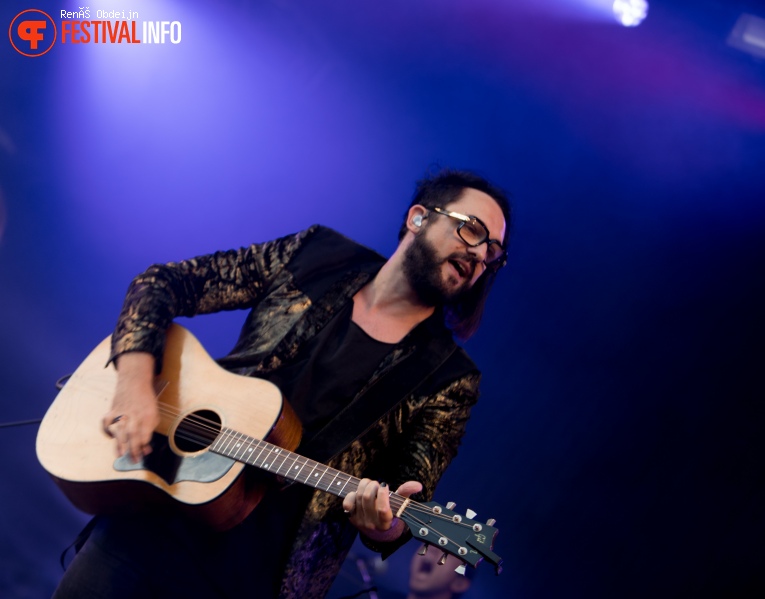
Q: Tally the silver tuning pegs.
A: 6